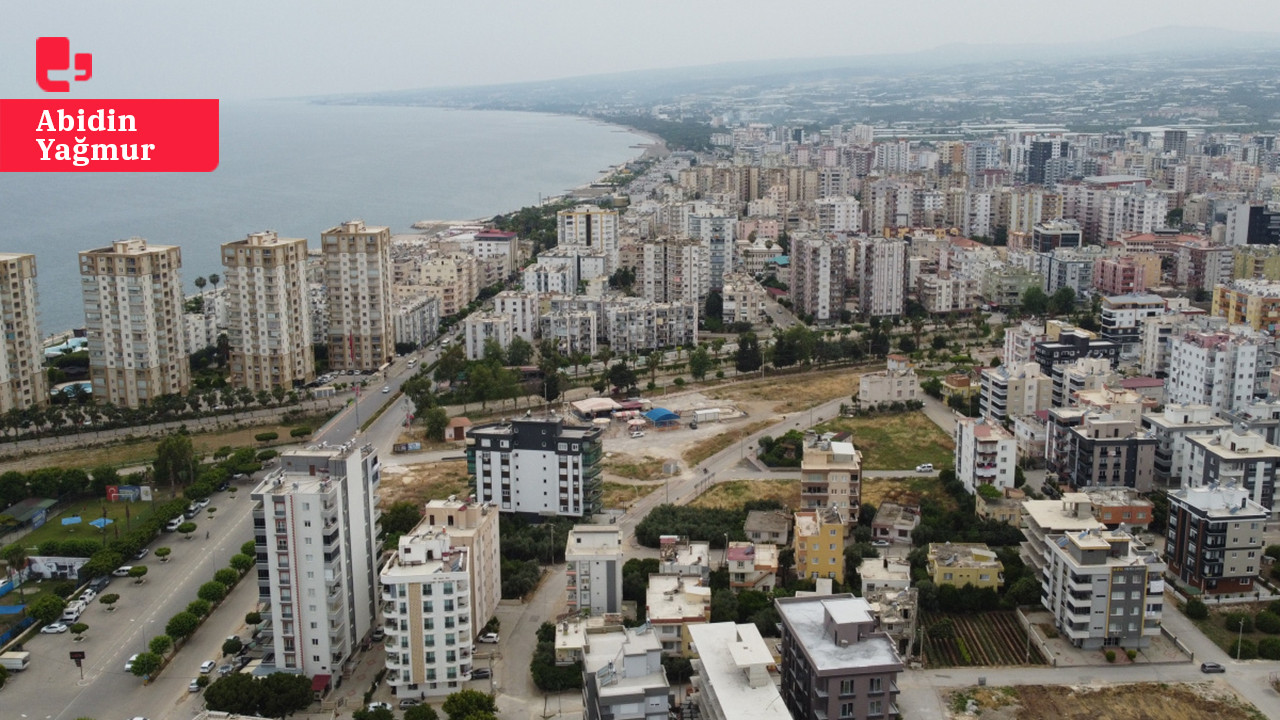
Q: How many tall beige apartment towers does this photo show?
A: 4